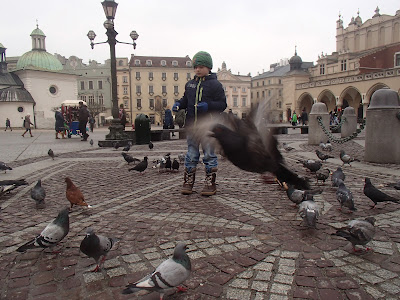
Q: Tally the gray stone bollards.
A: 3